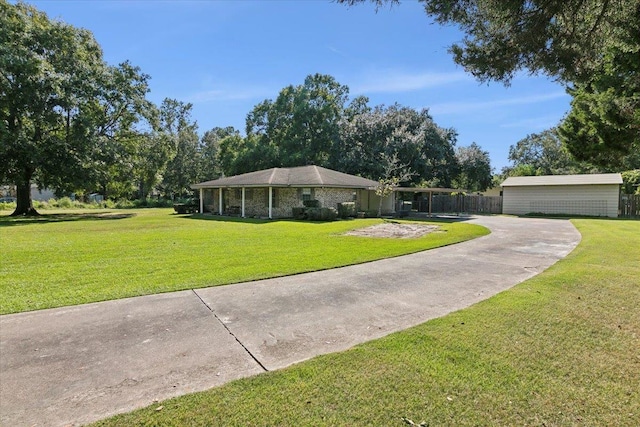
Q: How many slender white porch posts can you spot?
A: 4